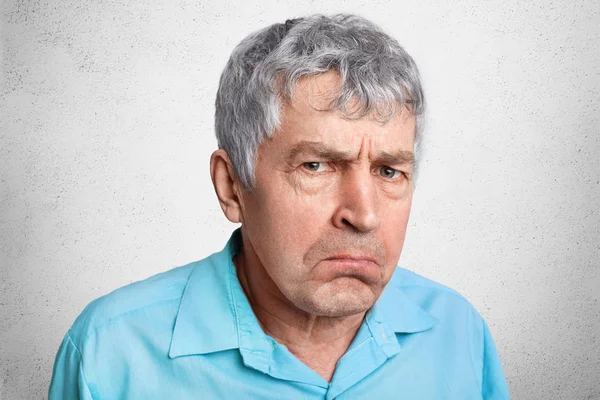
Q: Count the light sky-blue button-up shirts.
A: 1